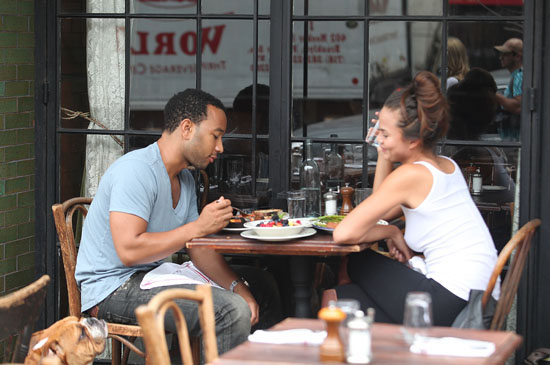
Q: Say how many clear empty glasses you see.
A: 2